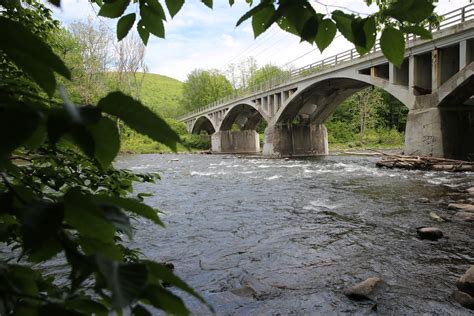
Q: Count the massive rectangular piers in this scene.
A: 3